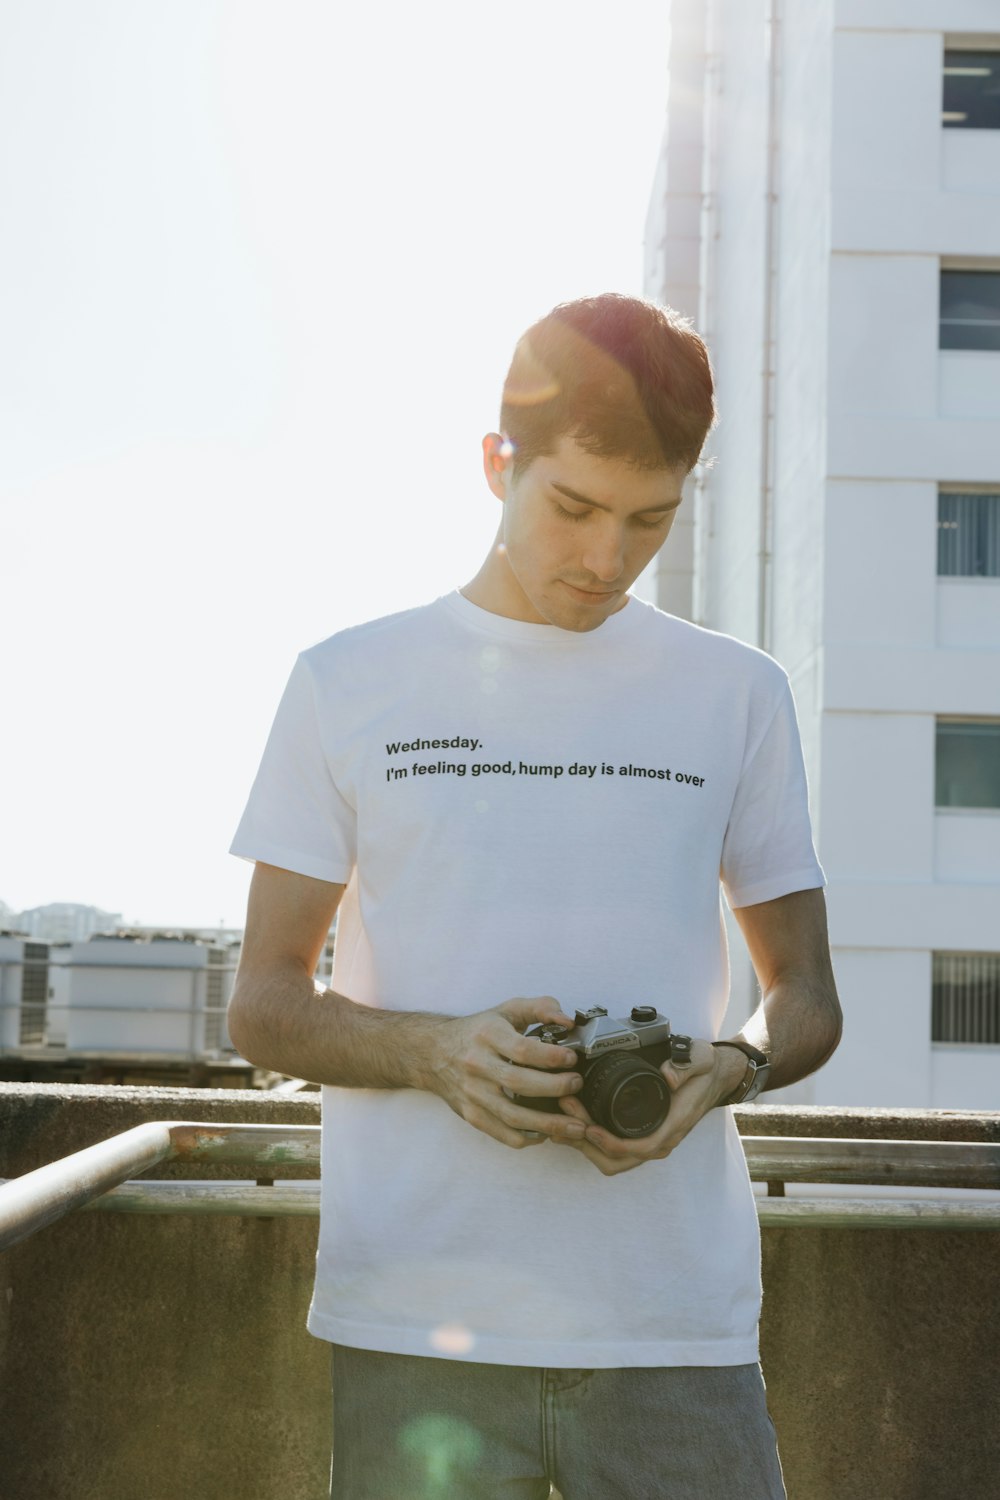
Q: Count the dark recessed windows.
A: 5